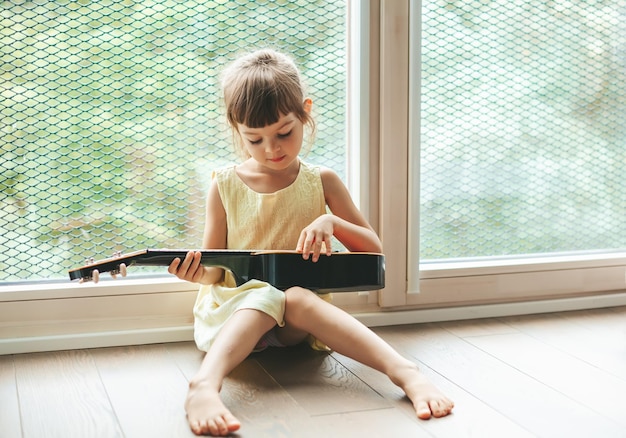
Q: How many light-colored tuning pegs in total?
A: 4